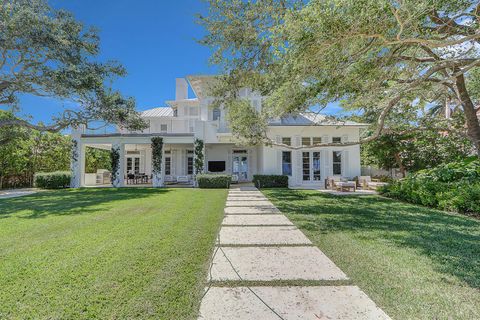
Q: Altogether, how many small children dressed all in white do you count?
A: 0